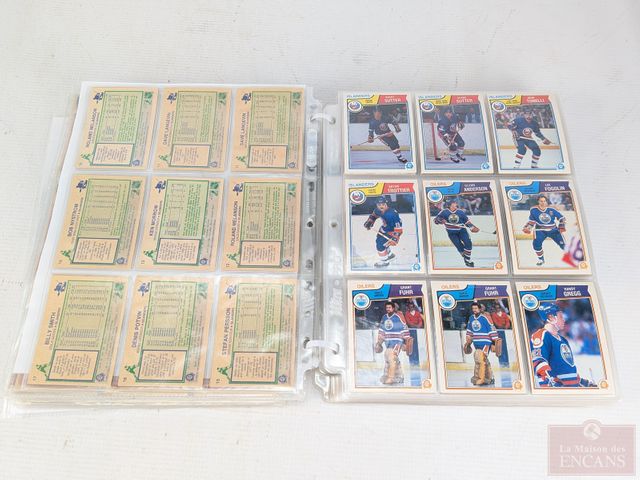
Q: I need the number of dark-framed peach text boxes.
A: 9